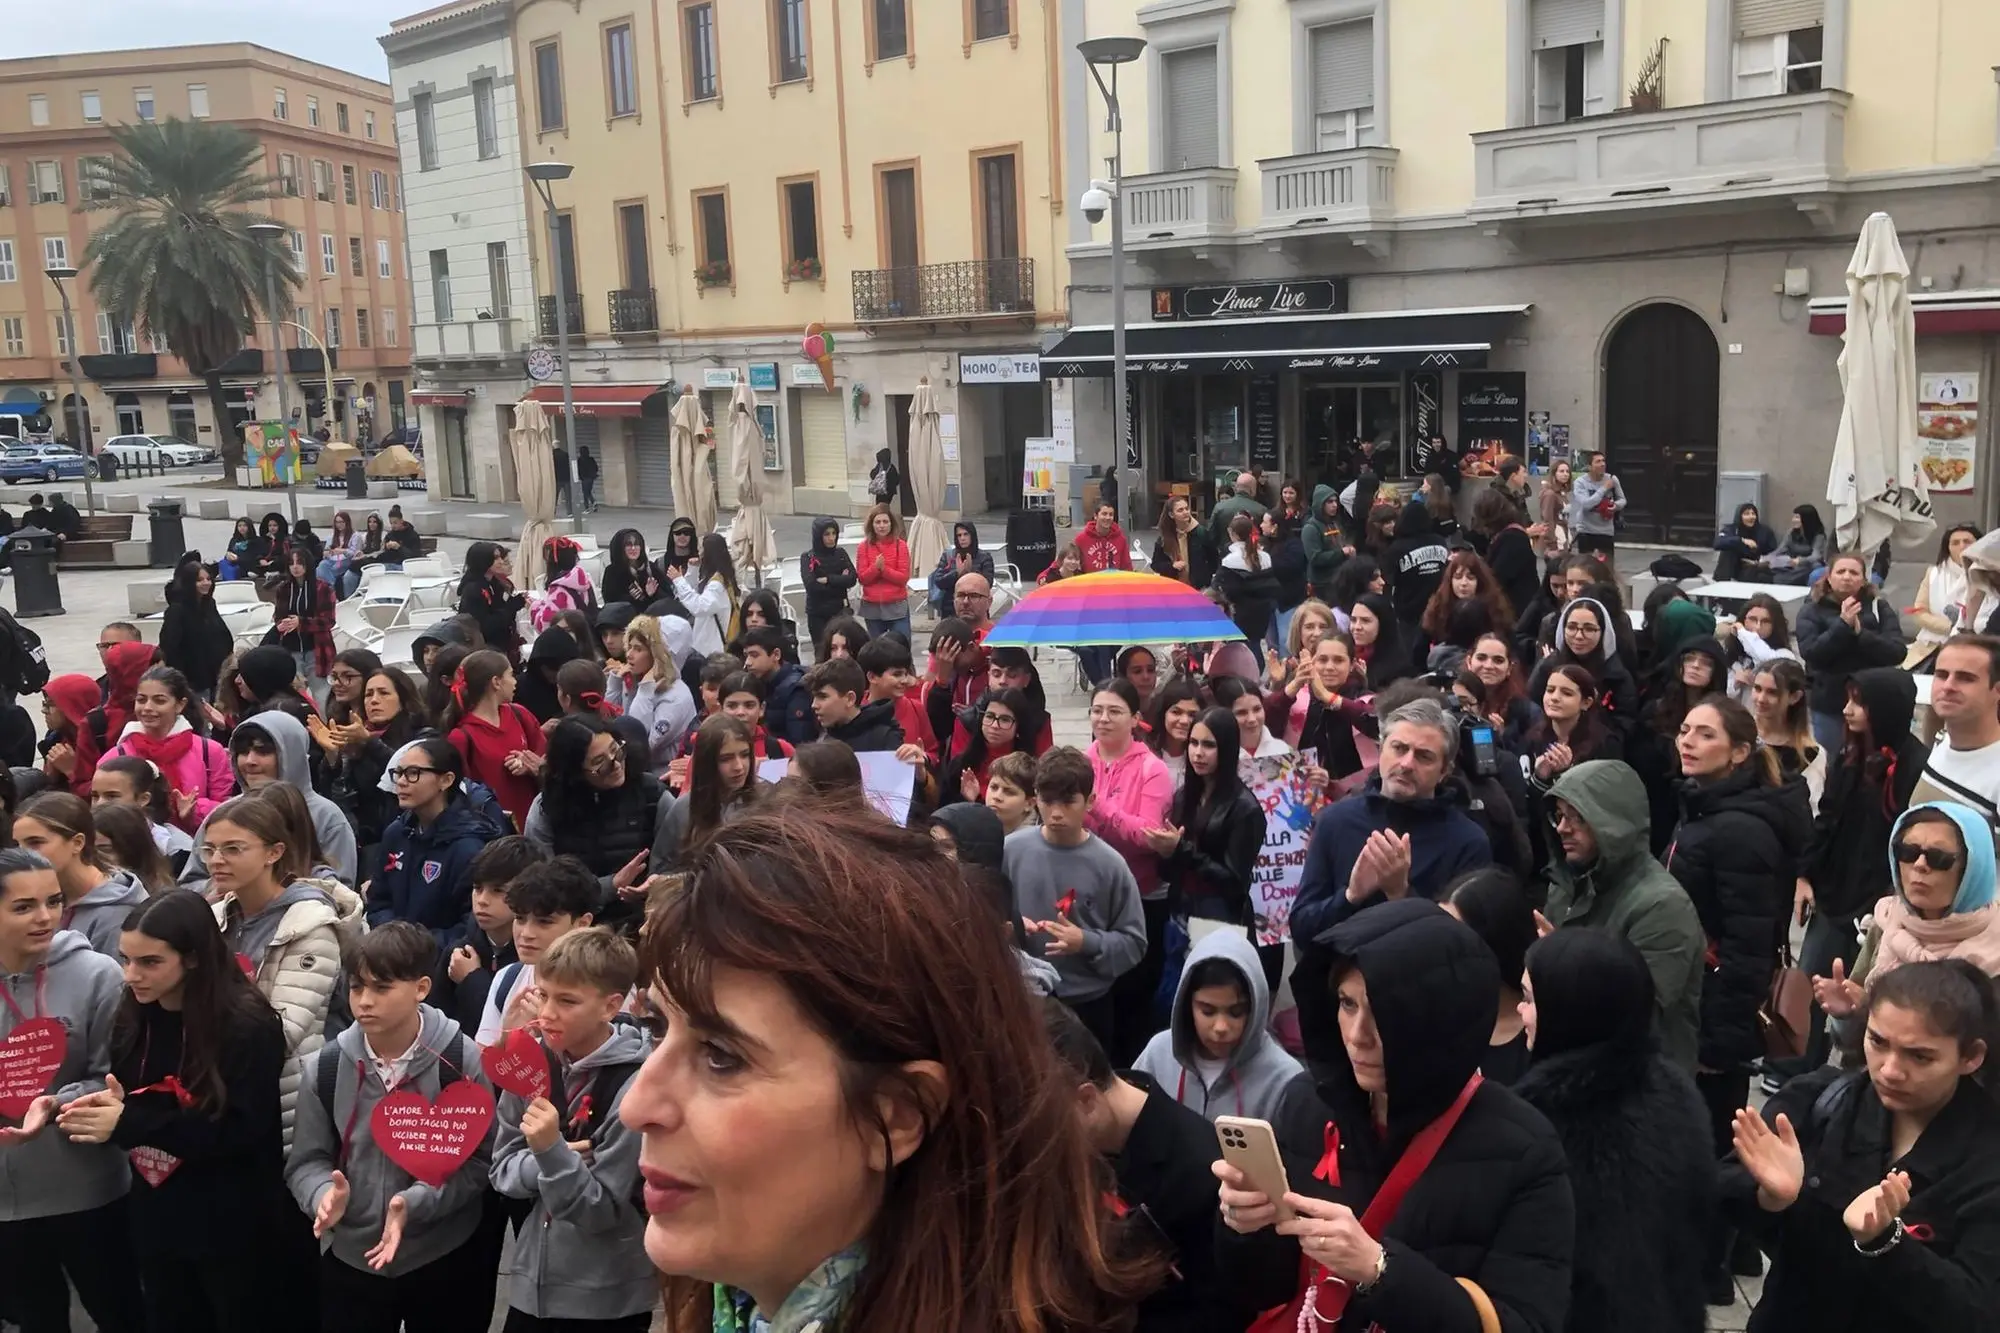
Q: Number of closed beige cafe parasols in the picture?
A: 5